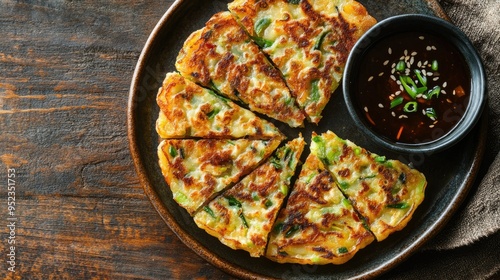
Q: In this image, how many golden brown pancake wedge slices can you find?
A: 7